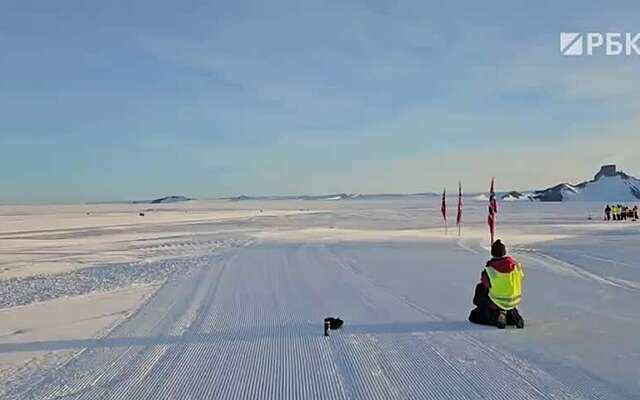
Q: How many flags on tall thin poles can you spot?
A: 3